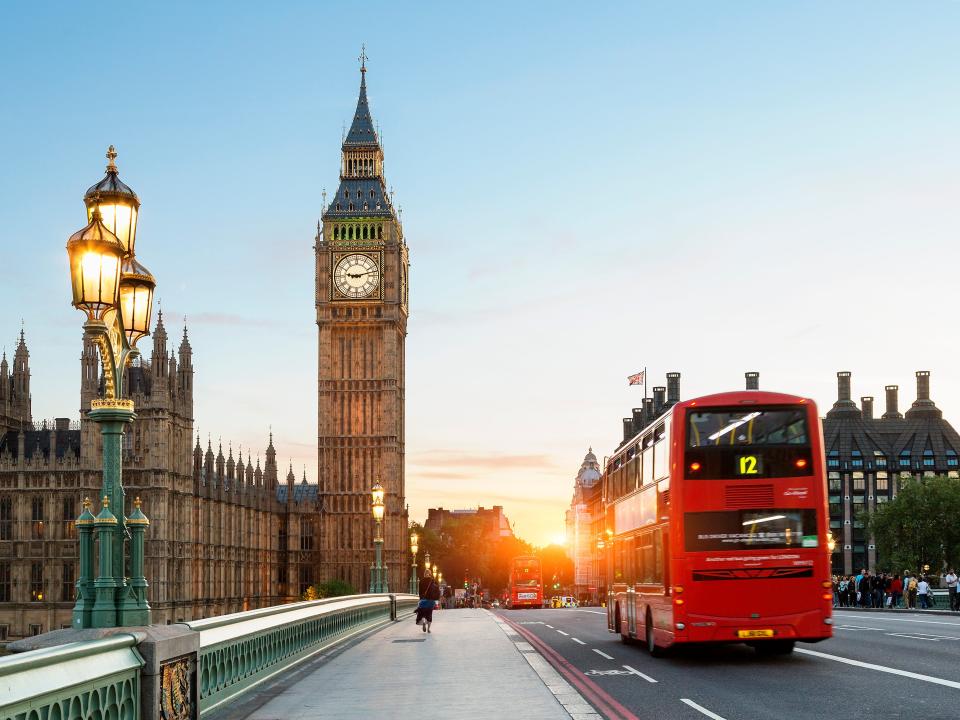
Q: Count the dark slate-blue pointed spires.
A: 1